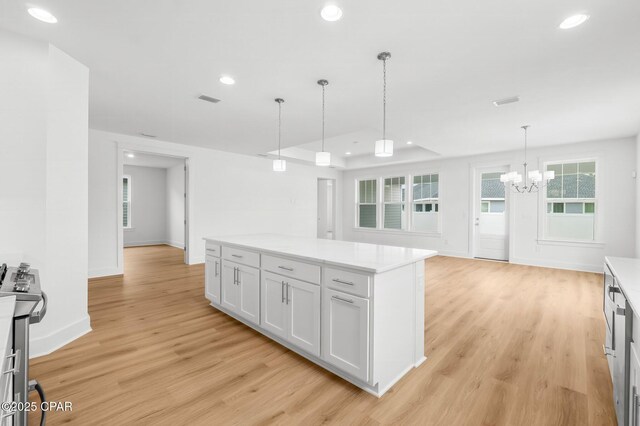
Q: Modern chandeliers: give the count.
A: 1